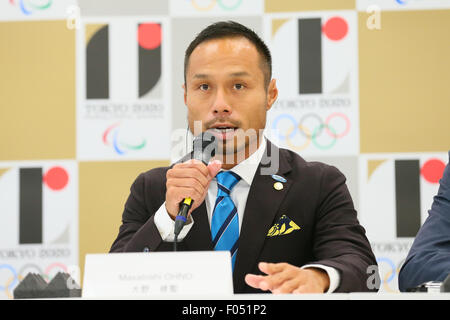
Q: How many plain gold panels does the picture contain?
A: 4